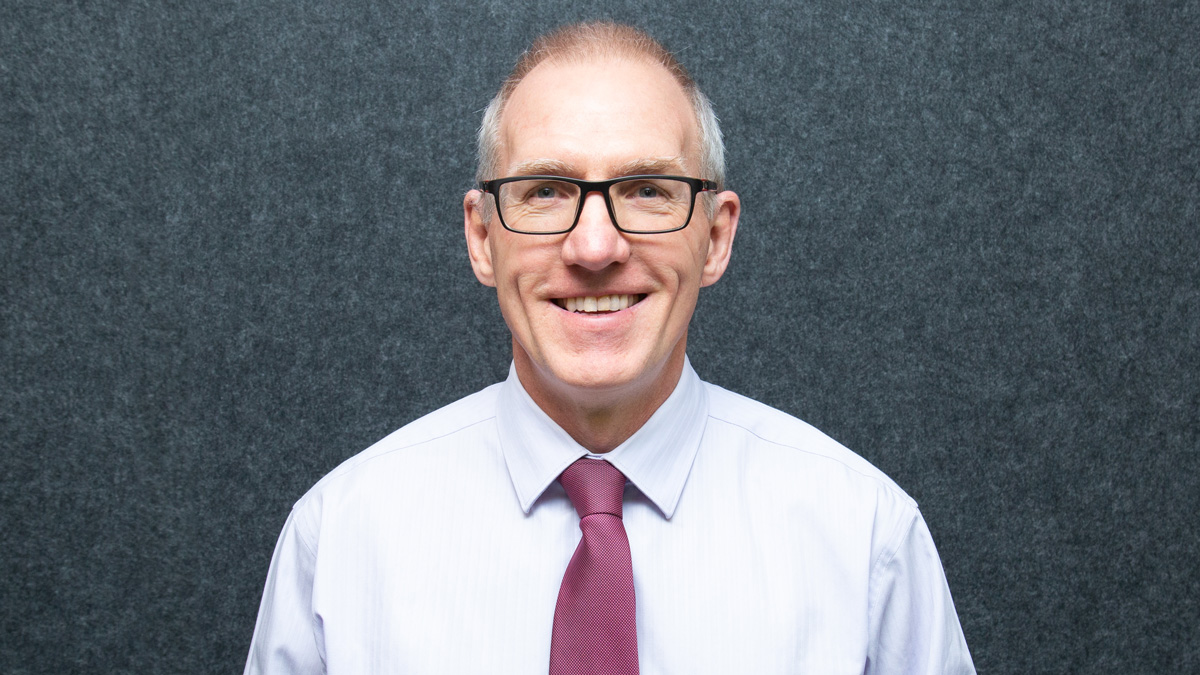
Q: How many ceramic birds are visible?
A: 0